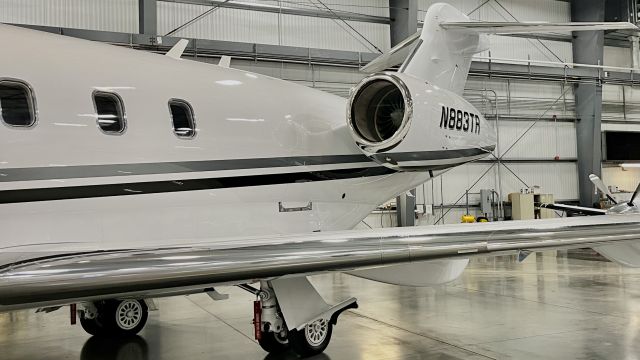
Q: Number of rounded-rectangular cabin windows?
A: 3